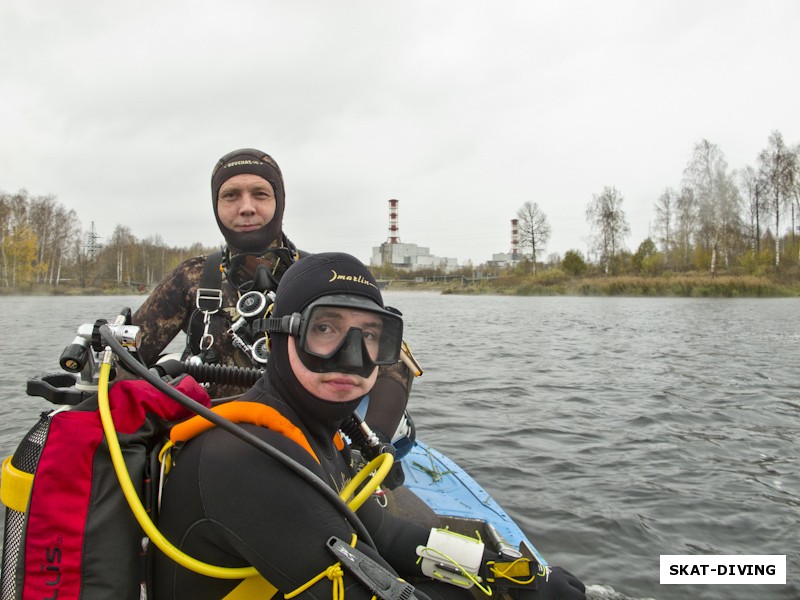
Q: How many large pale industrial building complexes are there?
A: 2